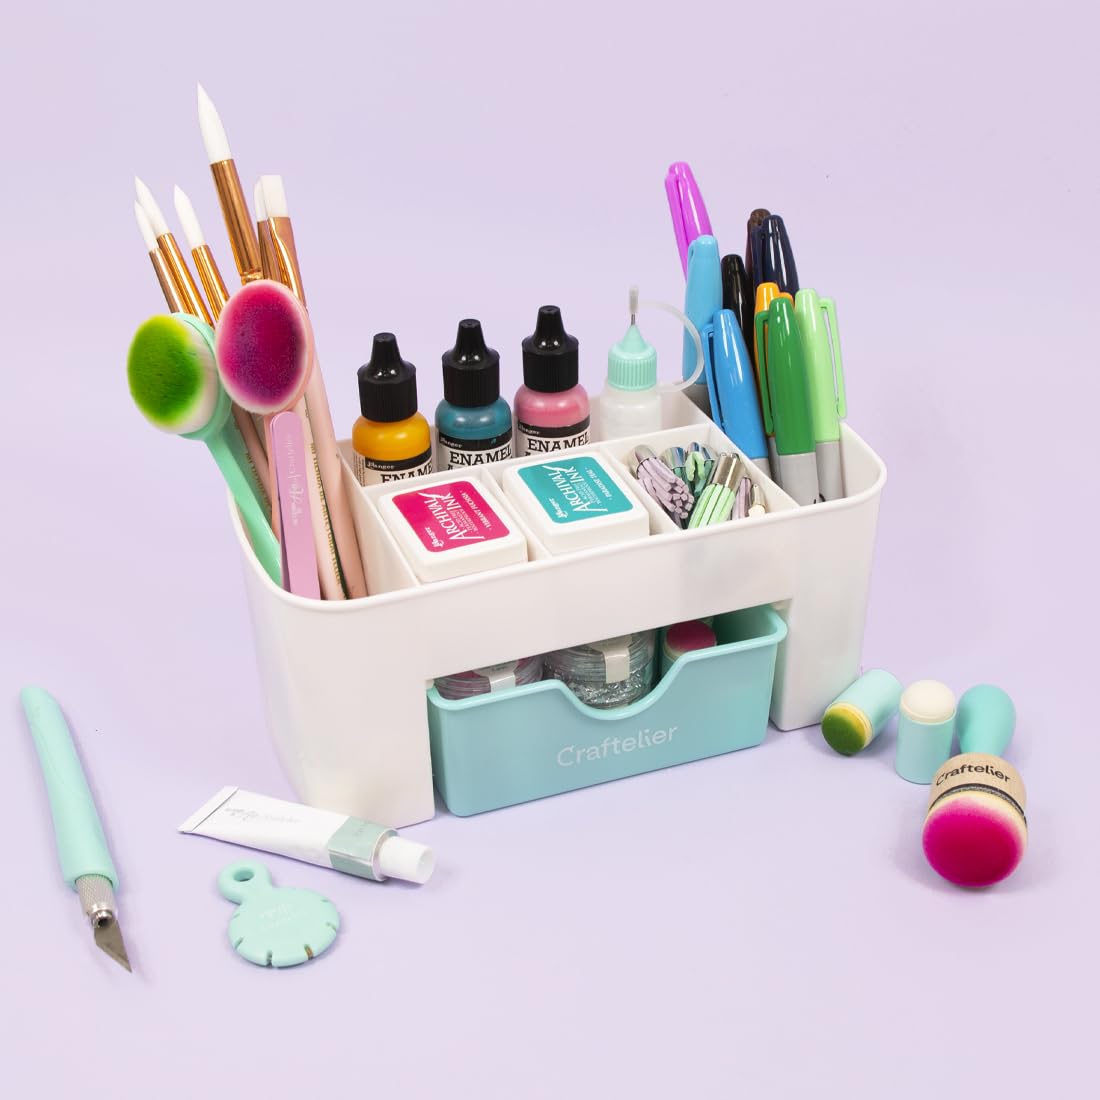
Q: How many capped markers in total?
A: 9